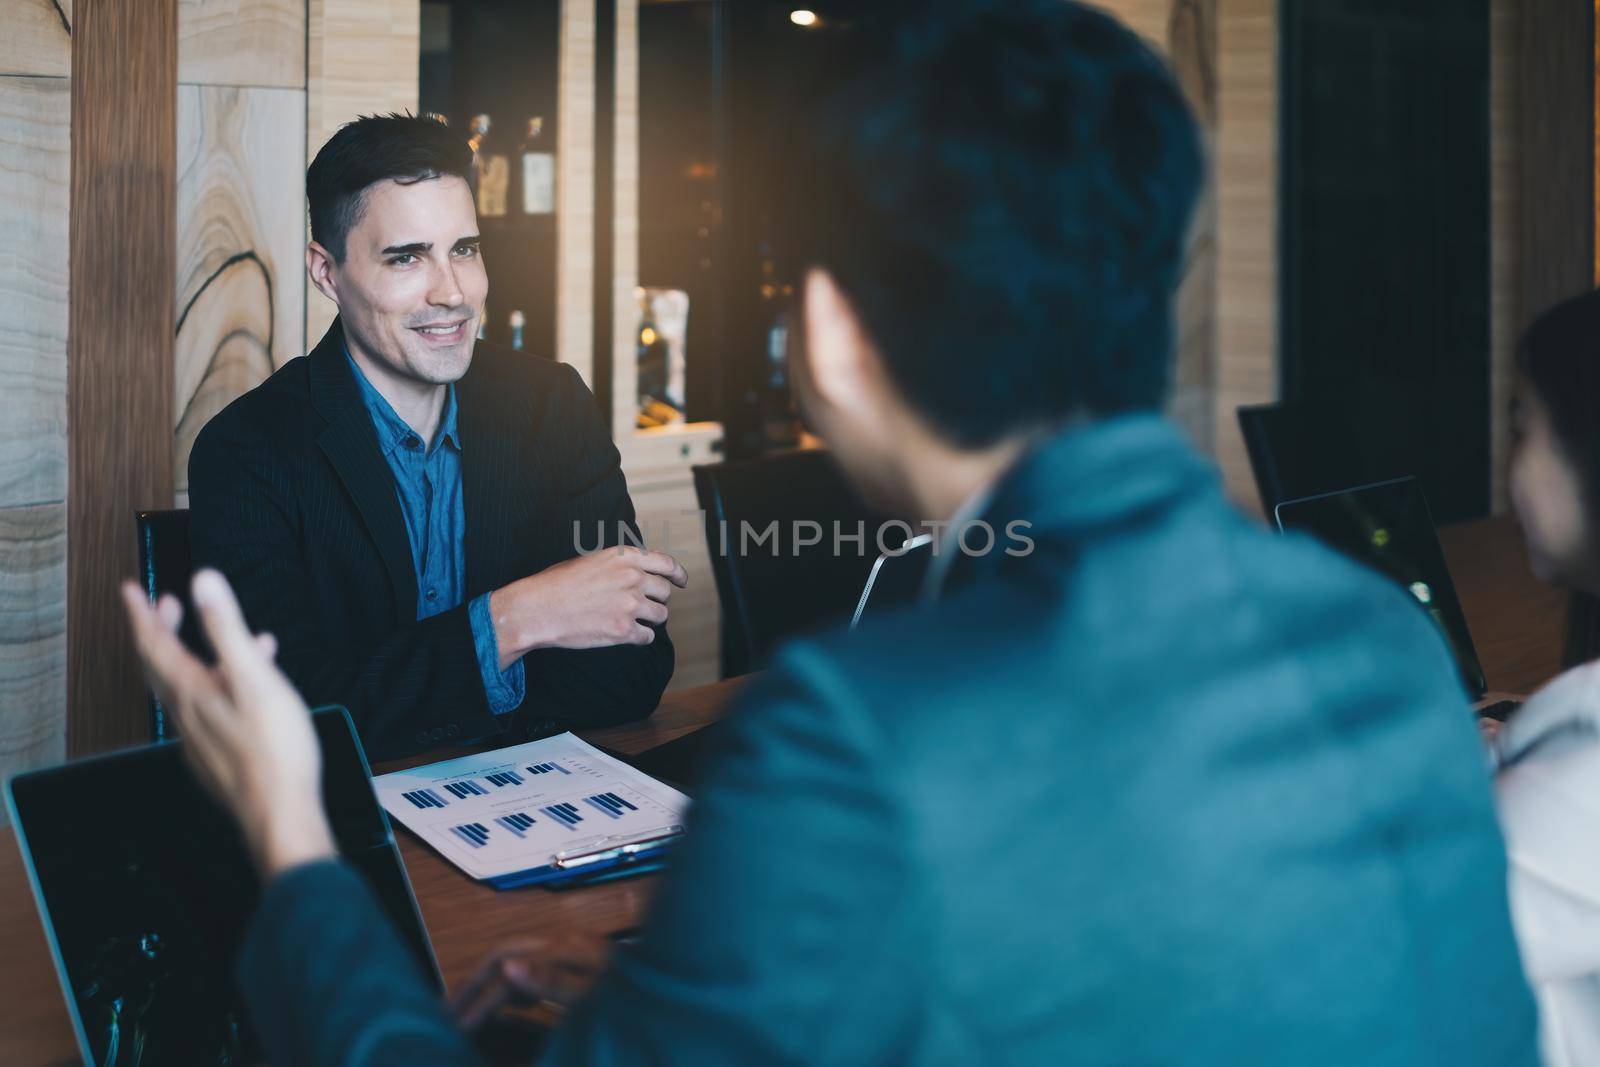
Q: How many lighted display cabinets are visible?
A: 2